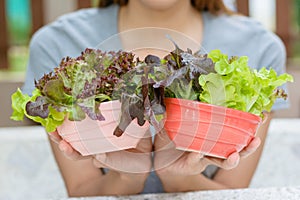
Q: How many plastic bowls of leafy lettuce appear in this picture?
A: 2